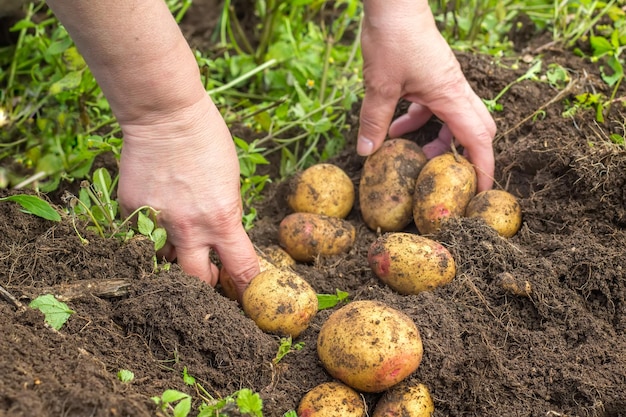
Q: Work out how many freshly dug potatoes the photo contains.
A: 12